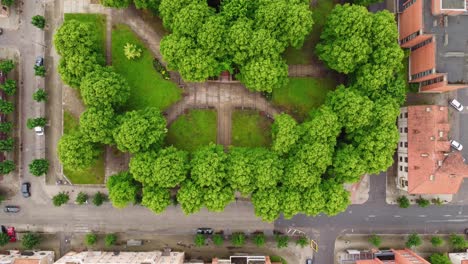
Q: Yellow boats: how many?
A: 0